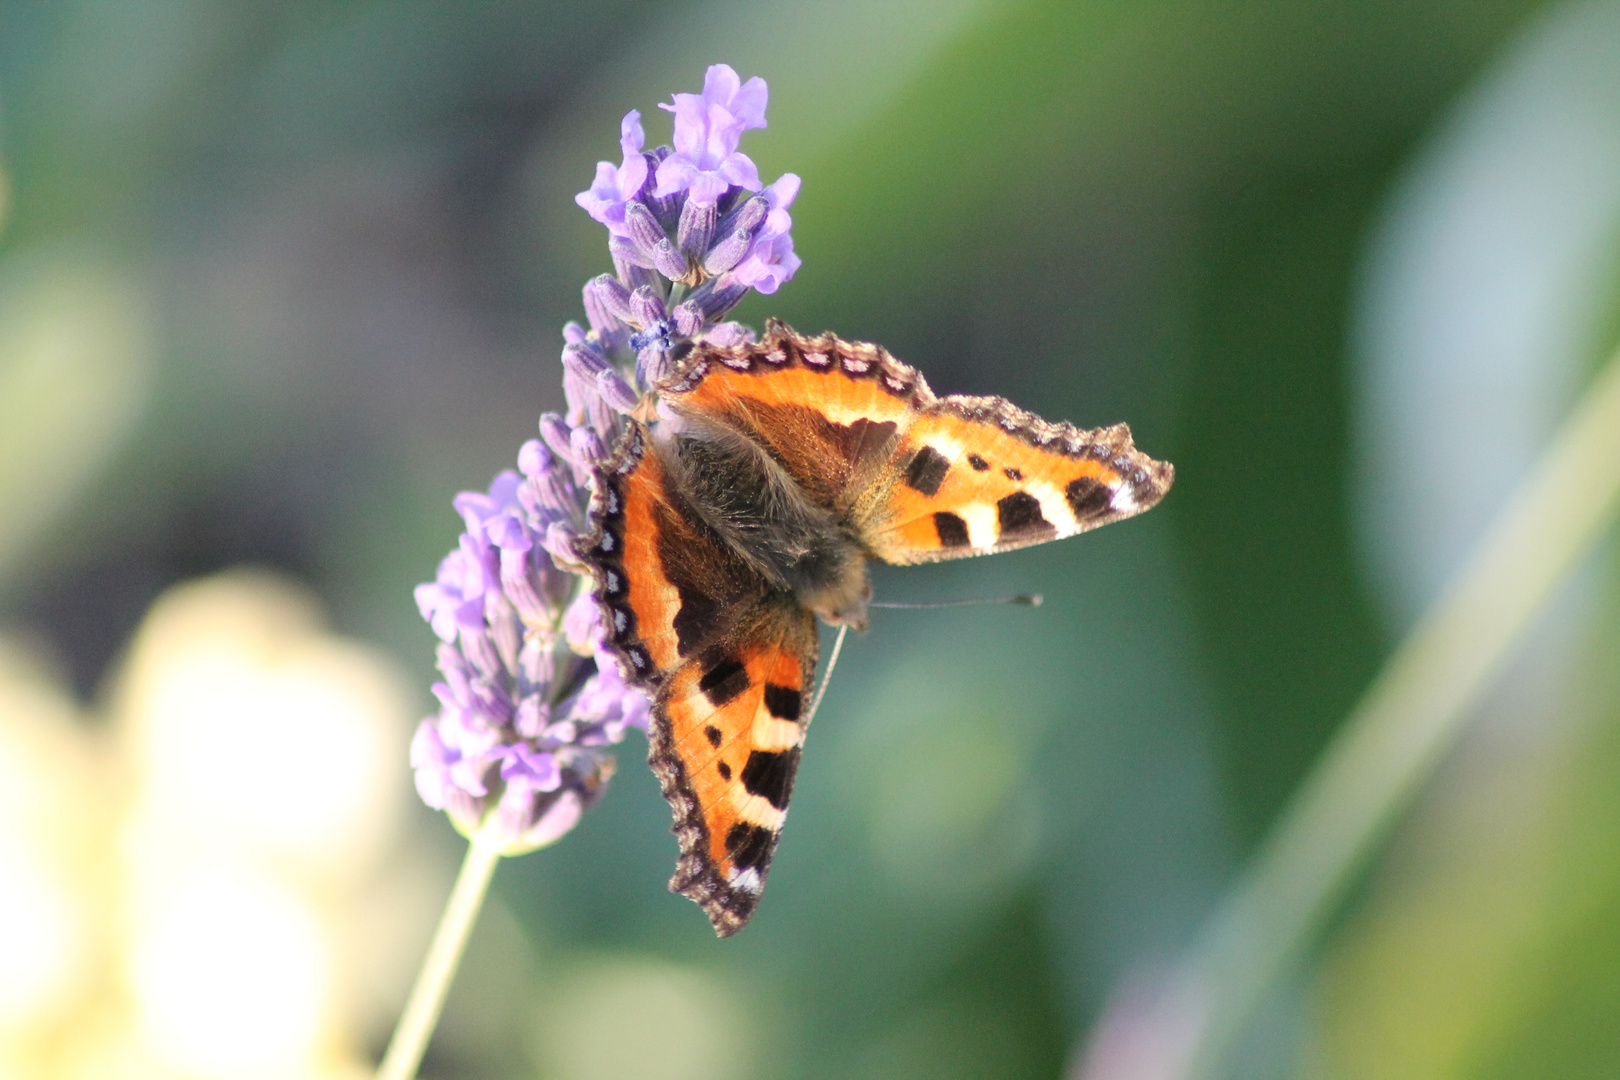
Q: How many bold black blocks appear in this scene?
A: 8